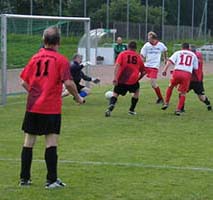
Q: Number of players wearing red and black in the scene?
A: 3